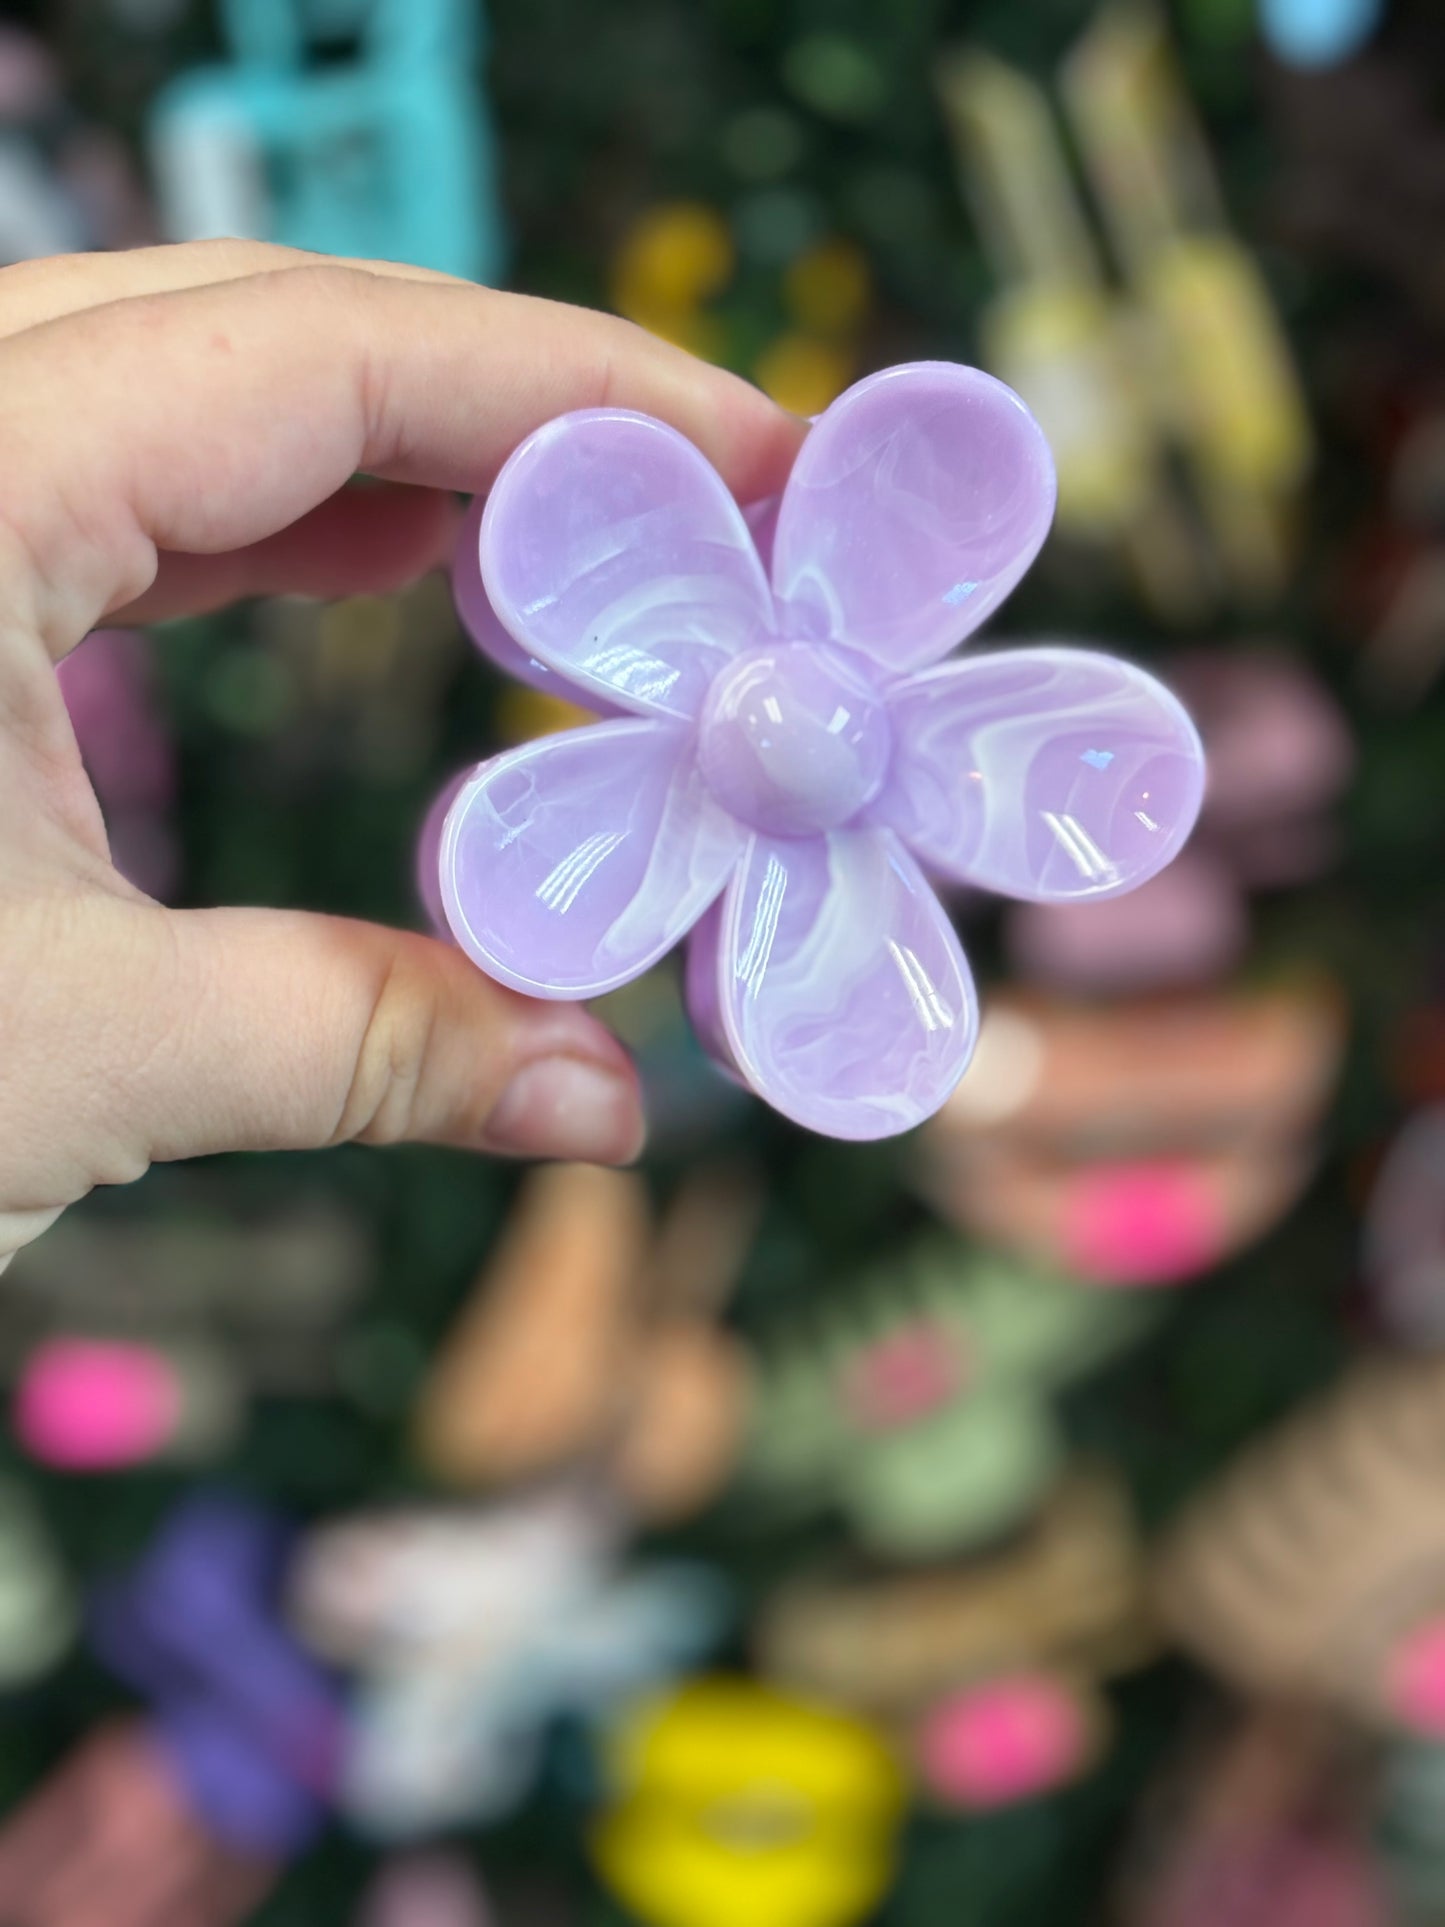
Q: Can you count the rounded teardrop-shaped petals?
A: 5